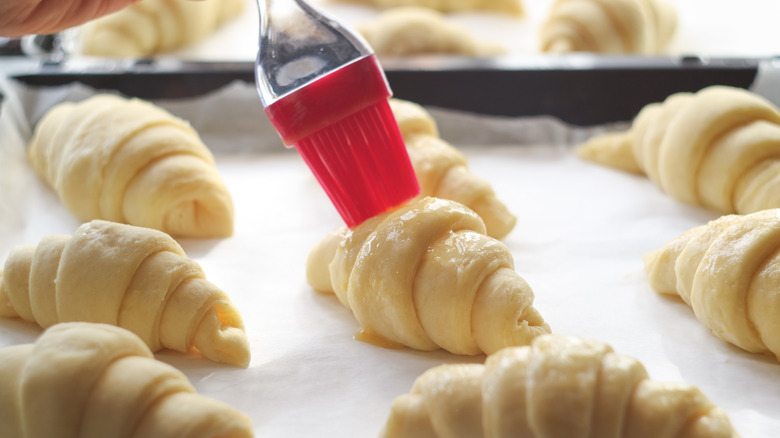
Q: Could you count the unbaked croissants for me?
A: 12